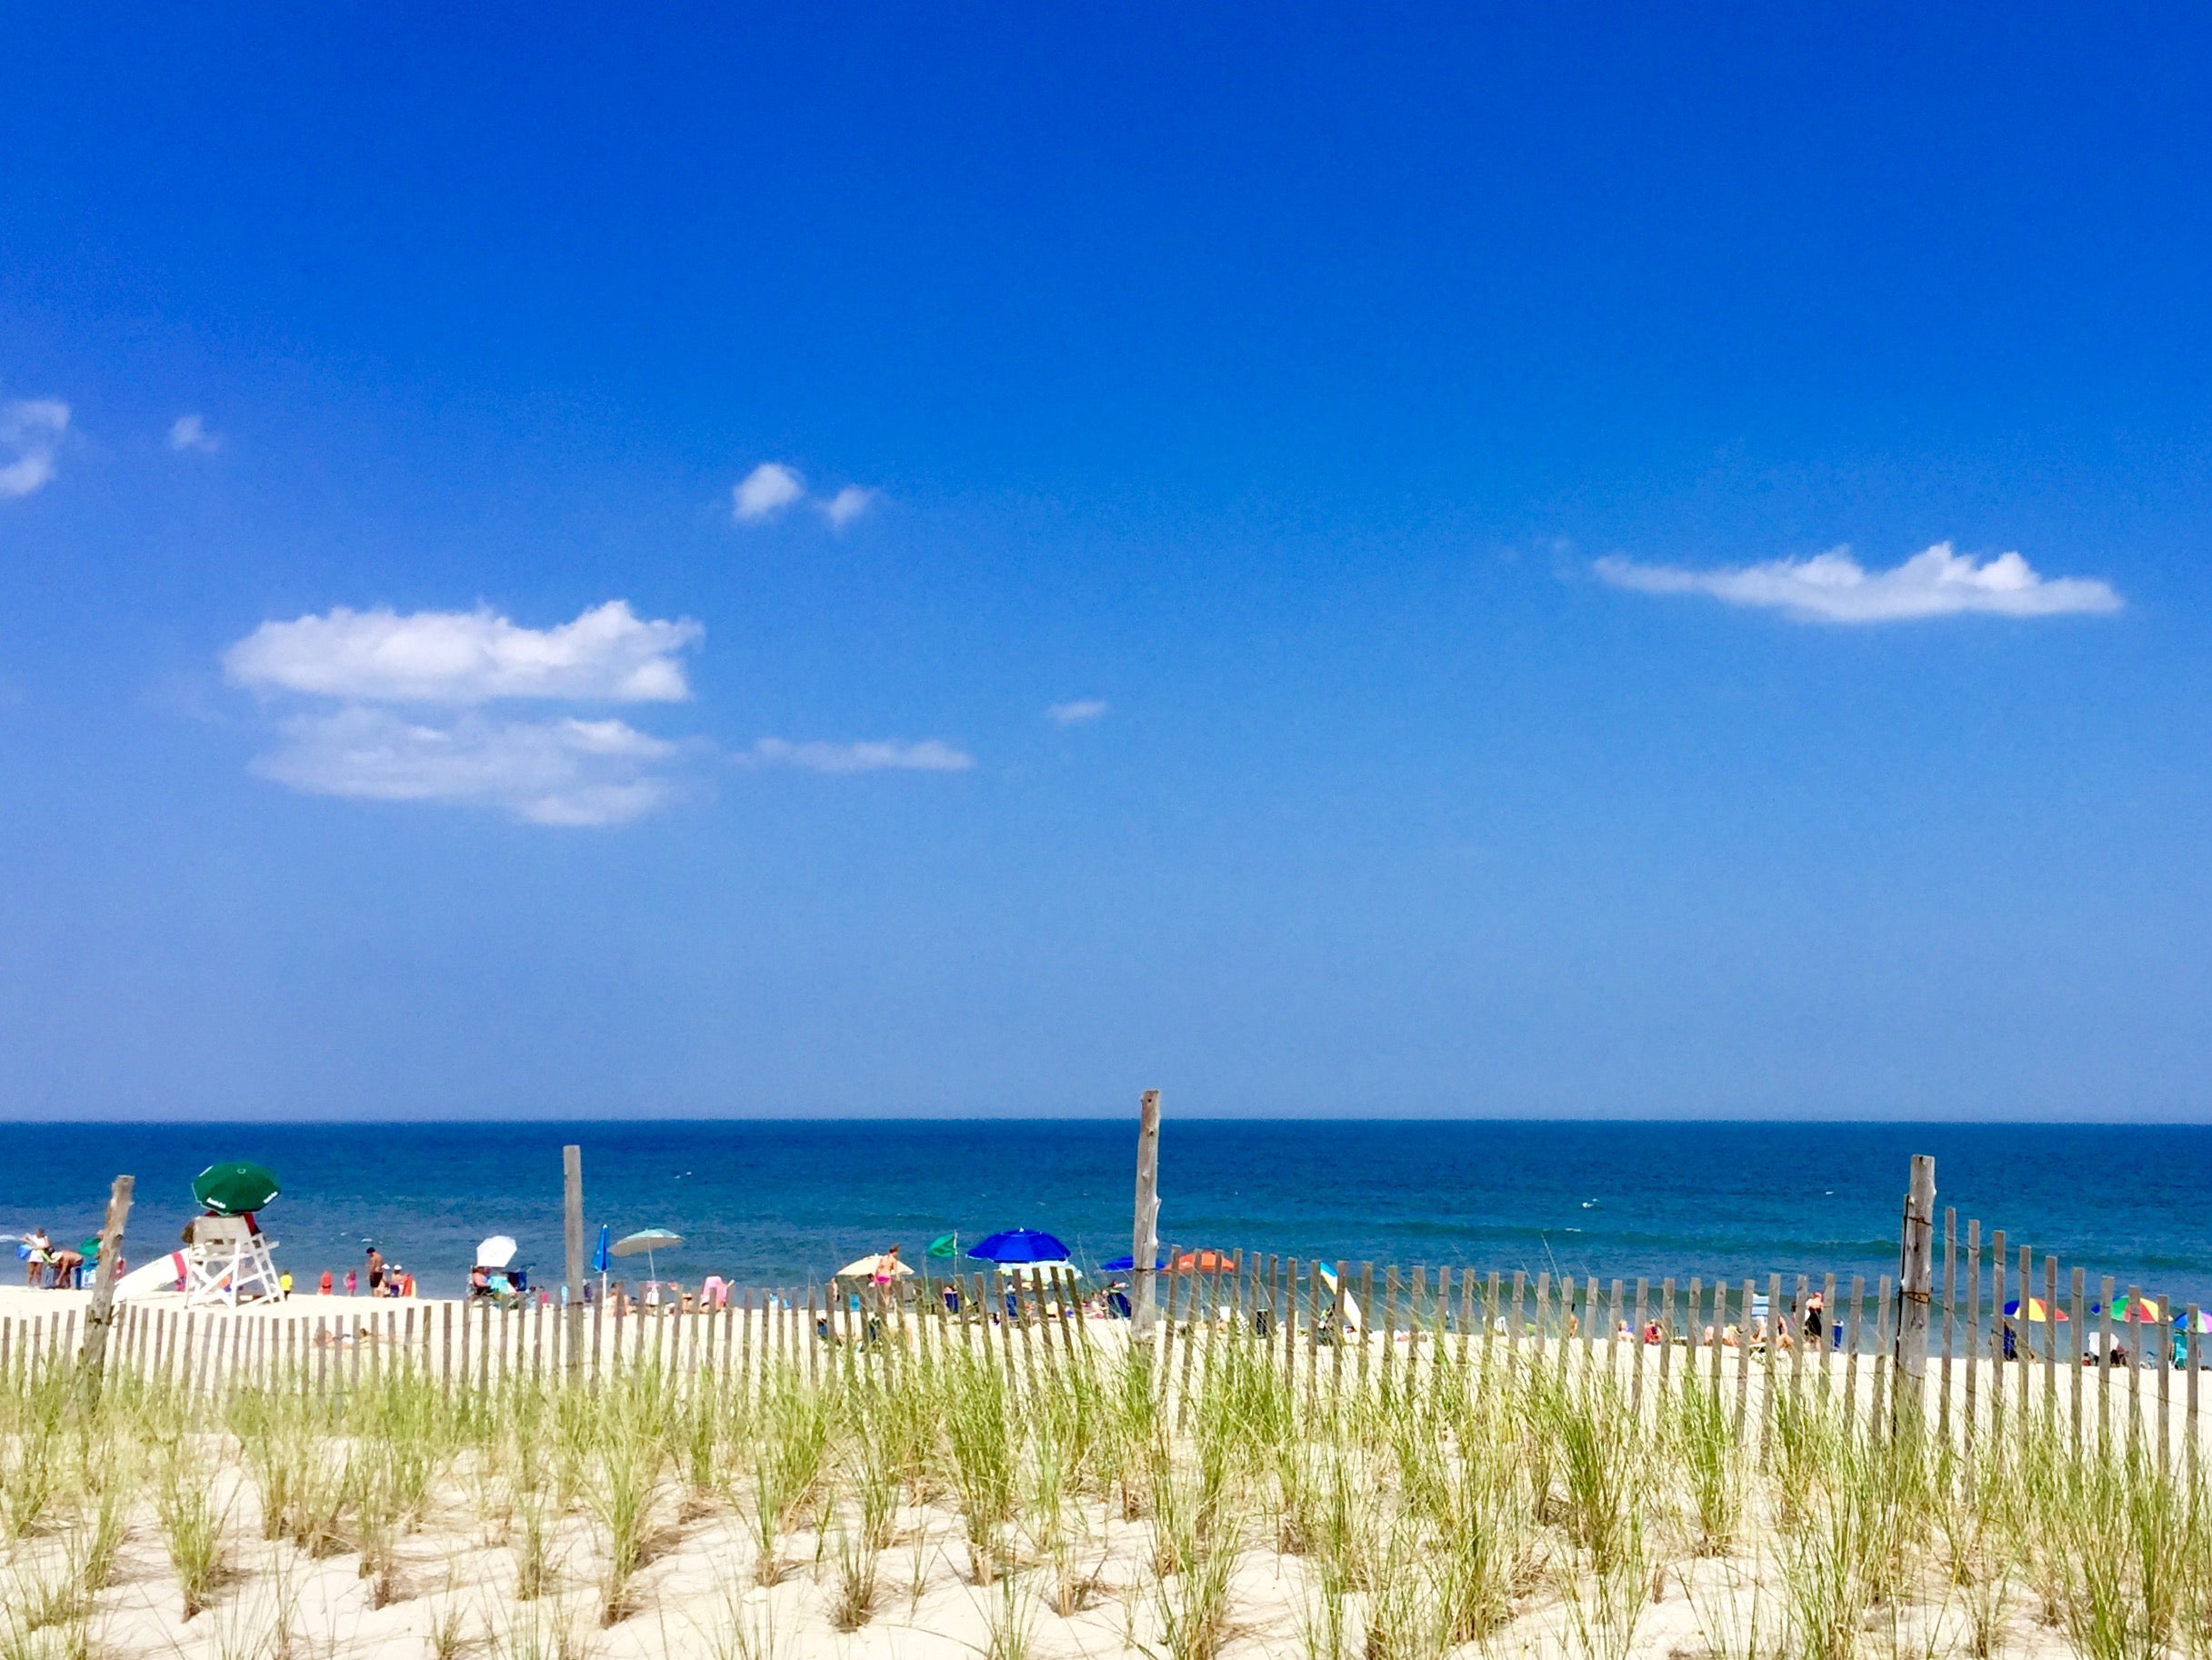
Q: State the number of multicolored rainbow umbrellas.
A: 3